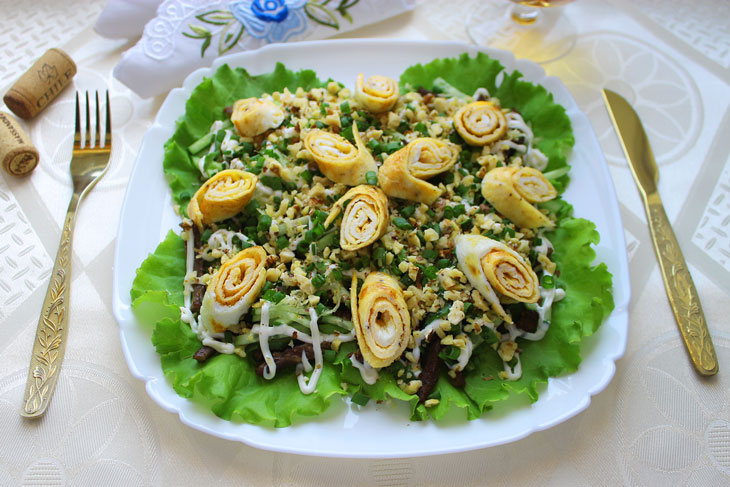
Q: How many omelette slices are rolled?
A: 11